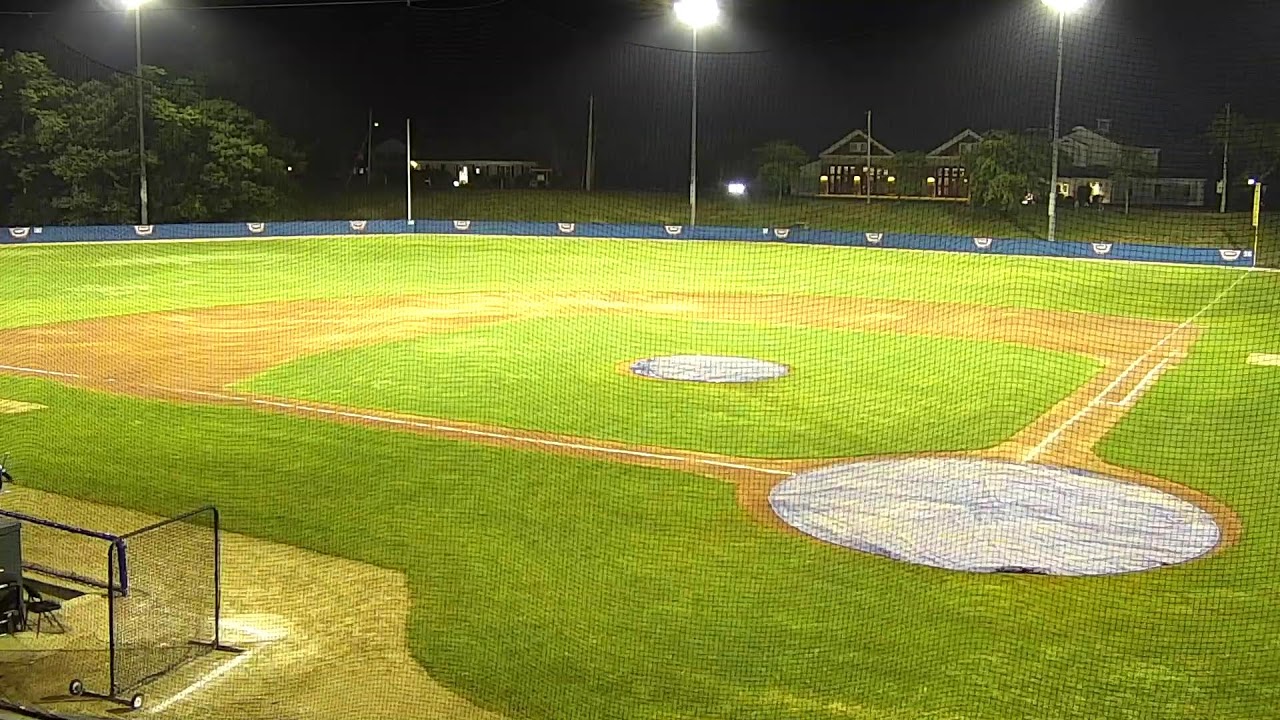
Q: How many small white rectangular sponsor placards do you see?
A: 12